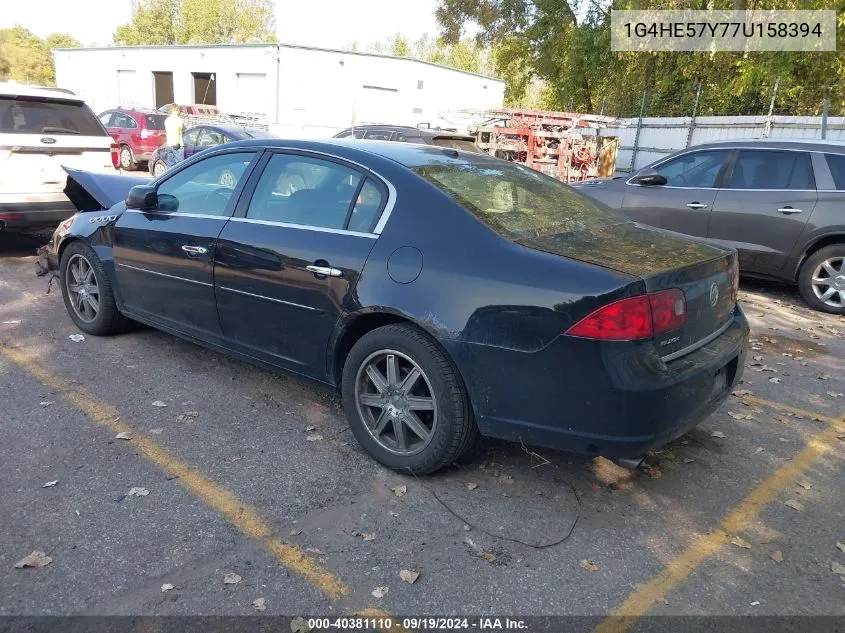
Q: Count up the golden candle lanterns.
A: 0